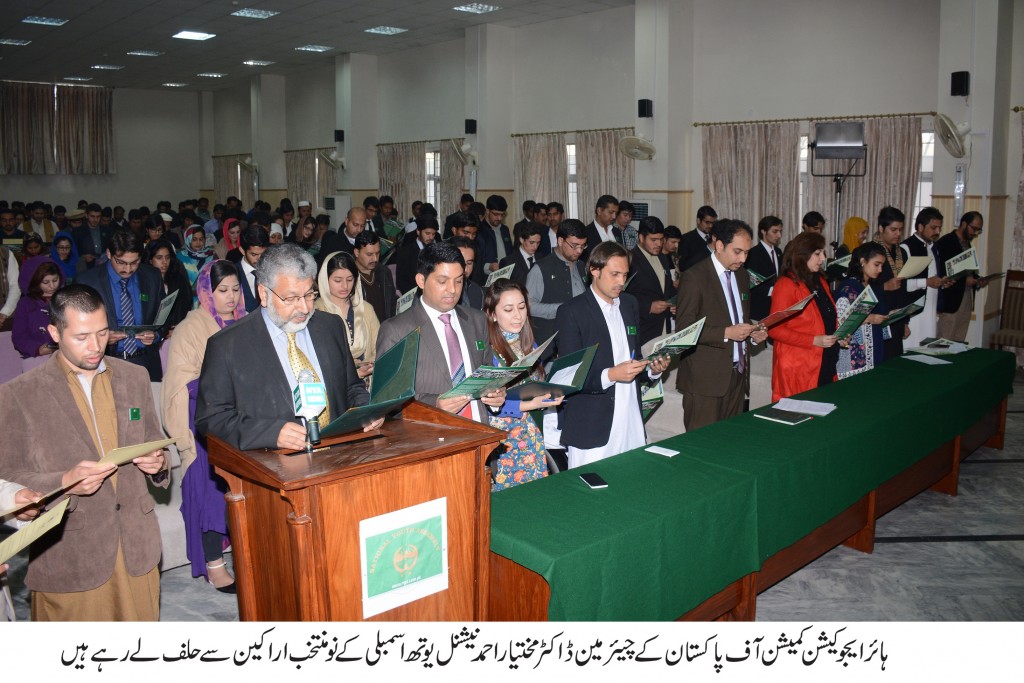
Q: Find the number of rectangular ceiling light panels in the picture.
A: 13